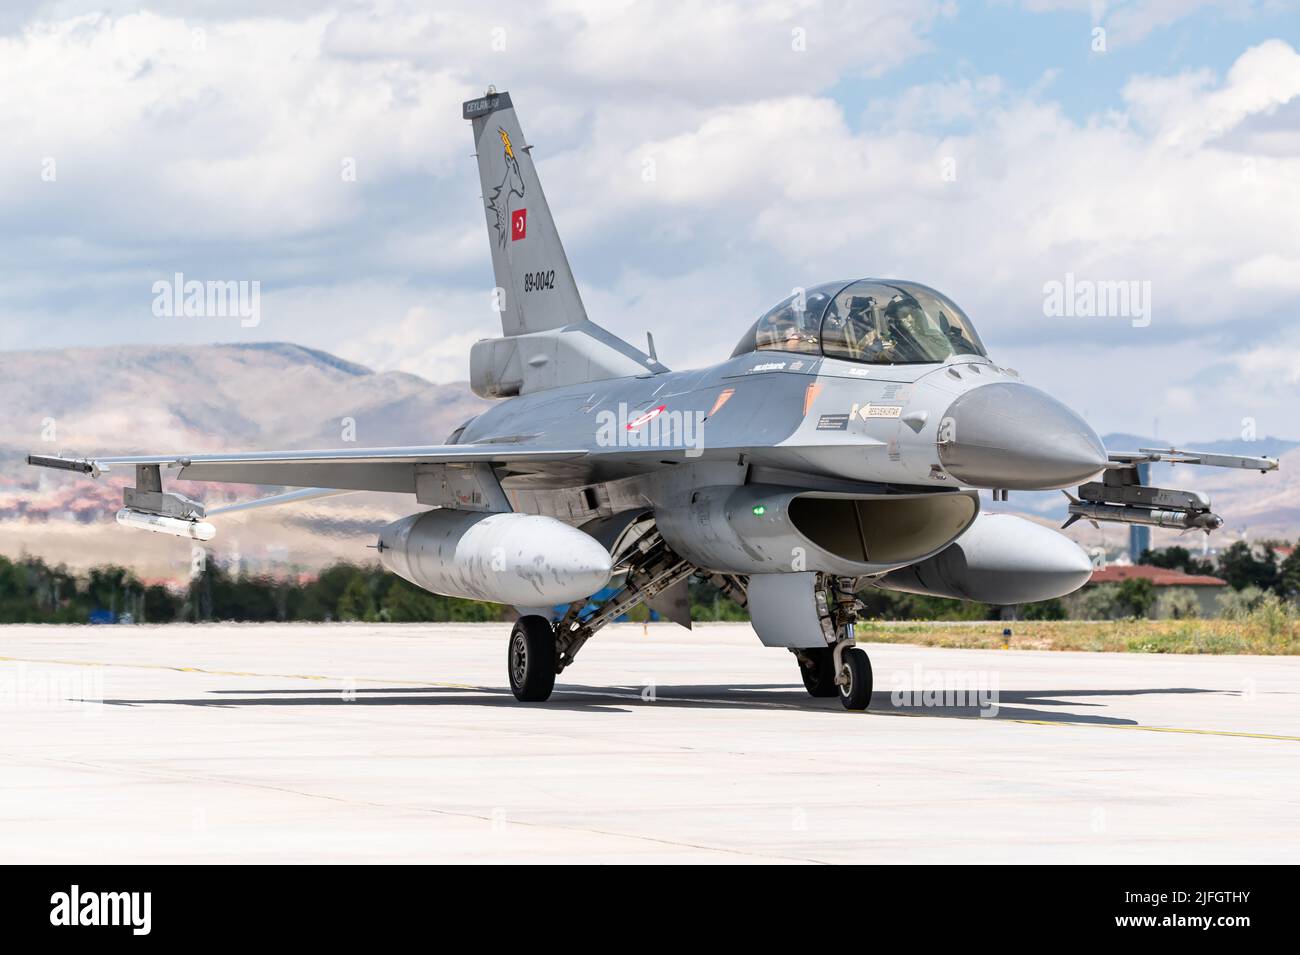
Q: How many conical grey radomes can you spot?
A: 1